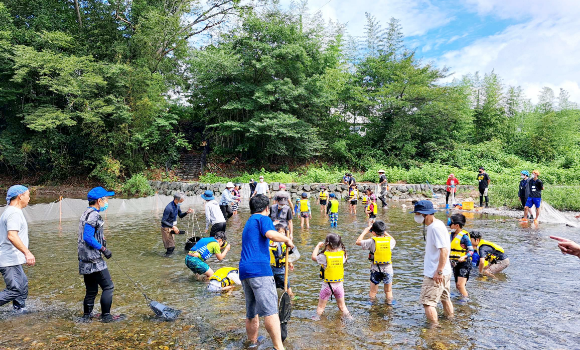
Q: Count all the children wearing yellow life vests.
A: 12